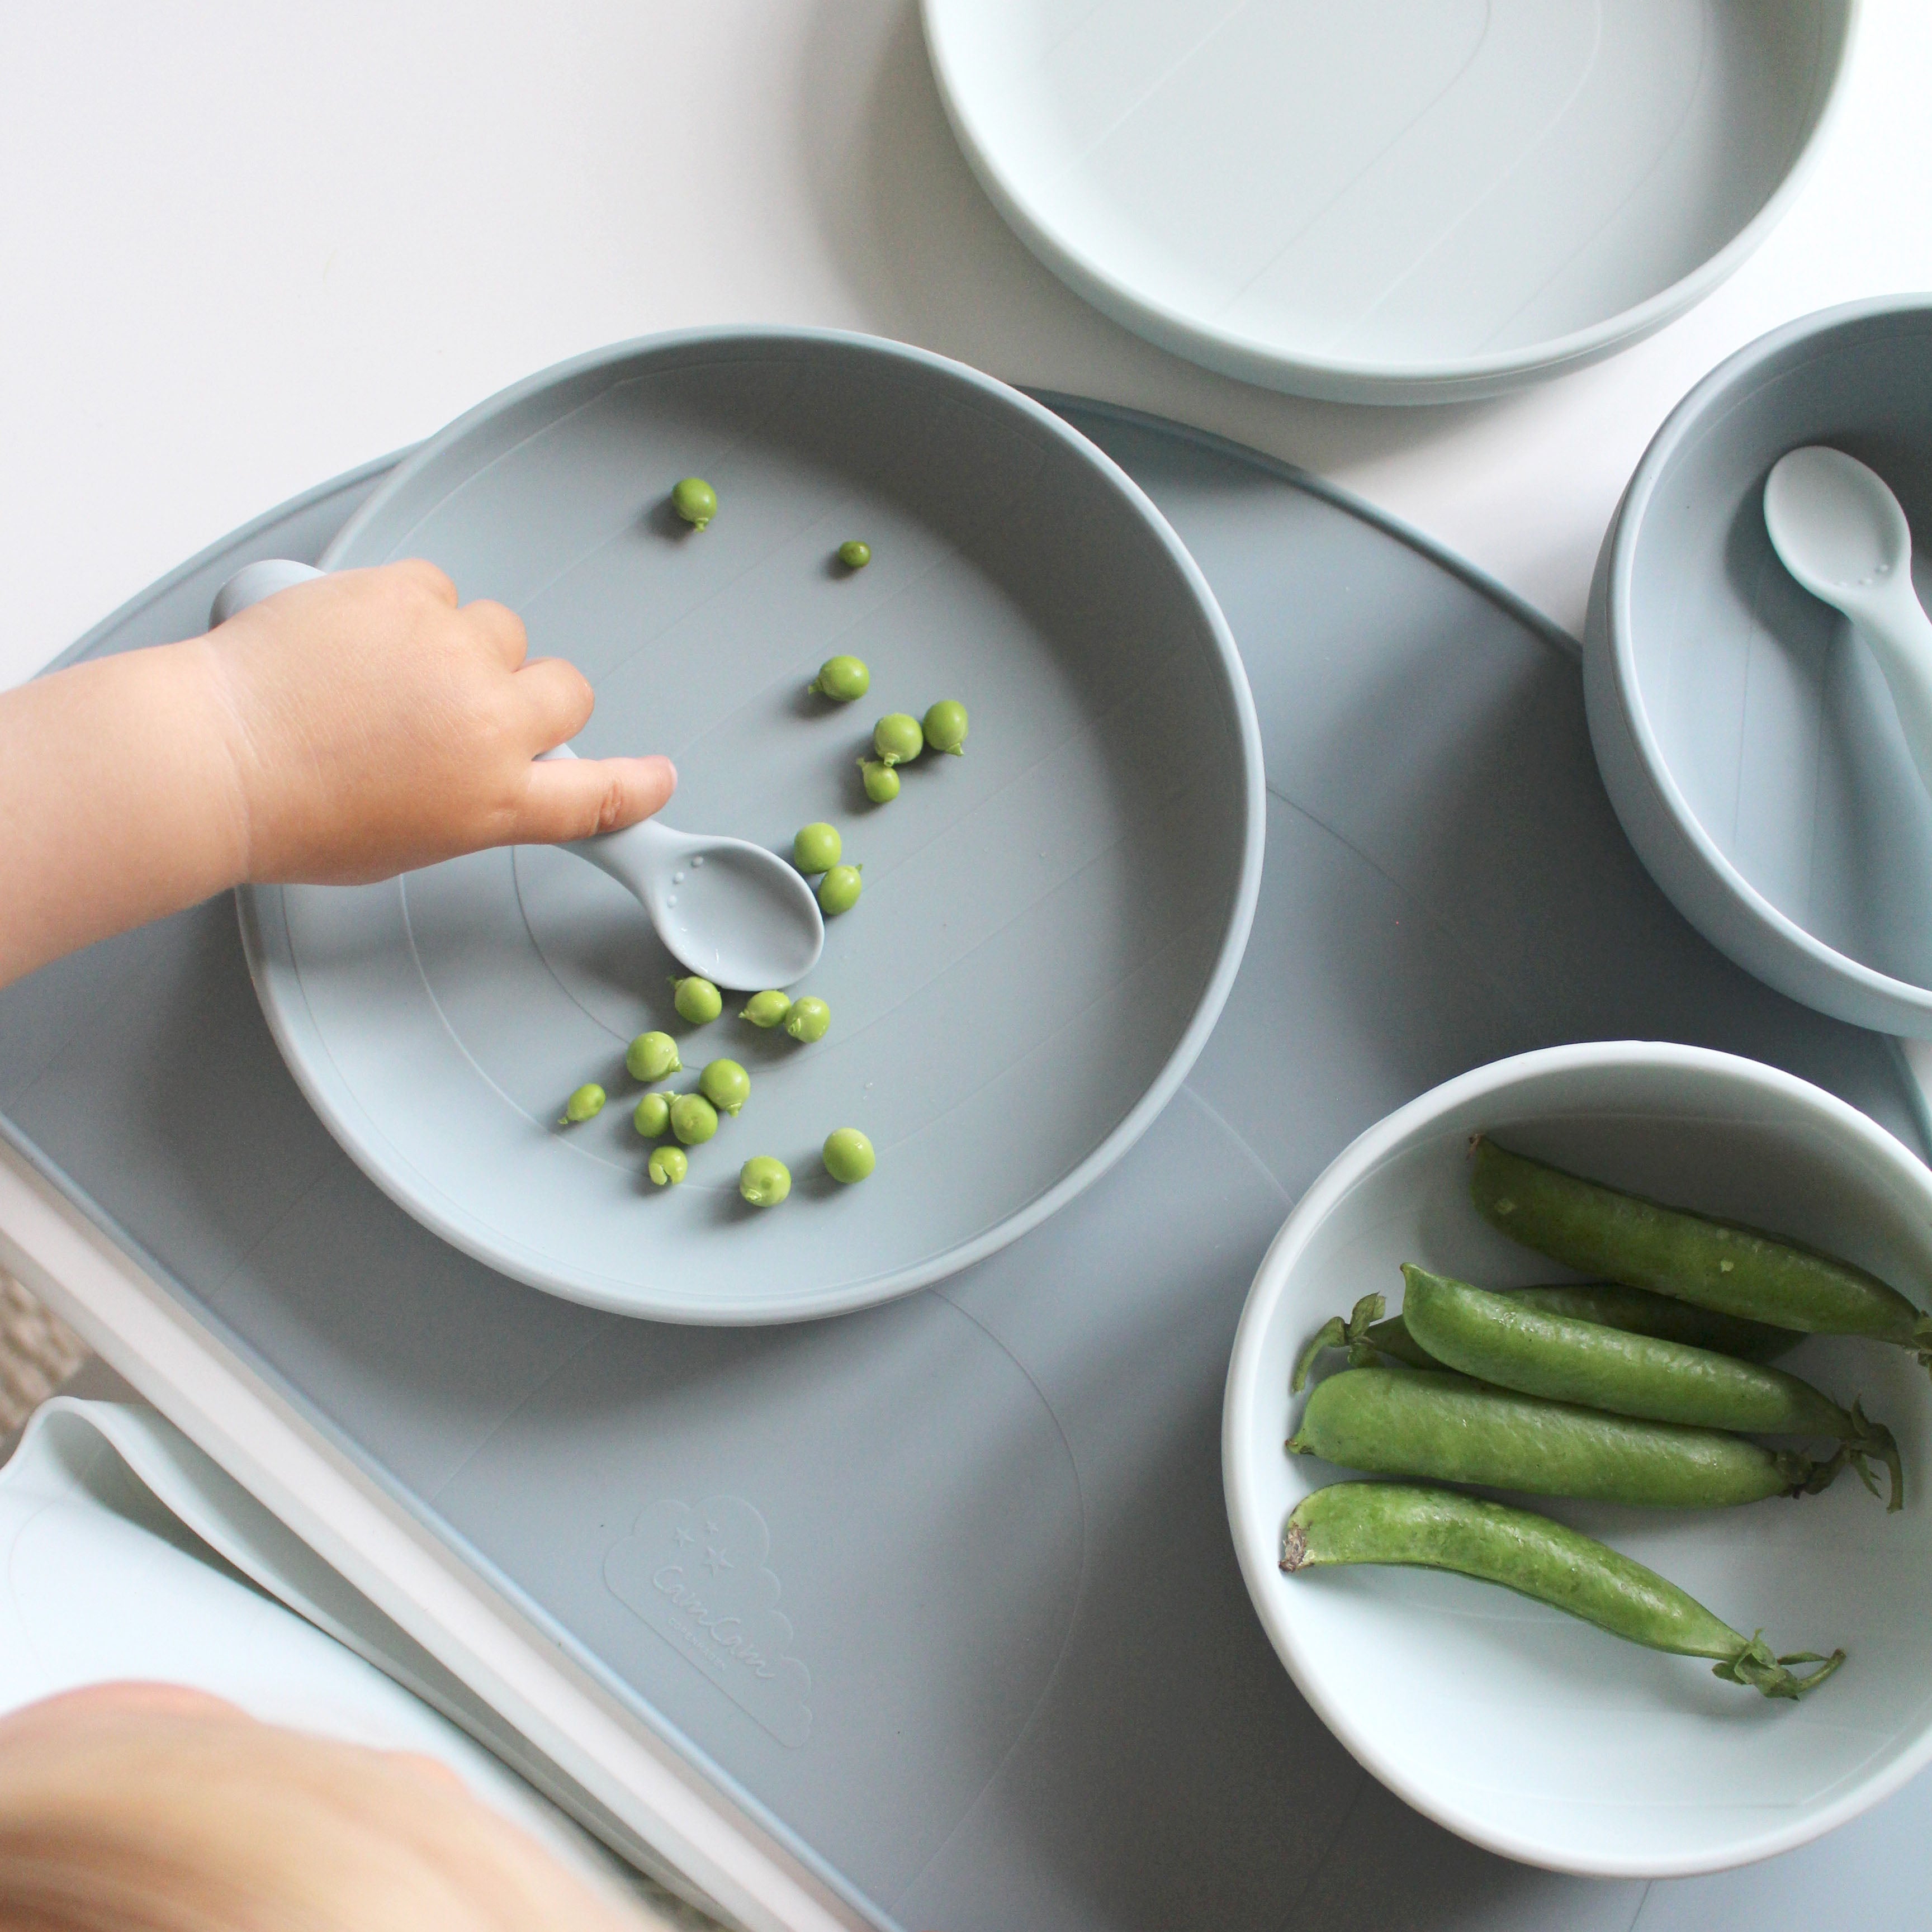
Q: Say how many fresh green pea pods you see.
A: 5